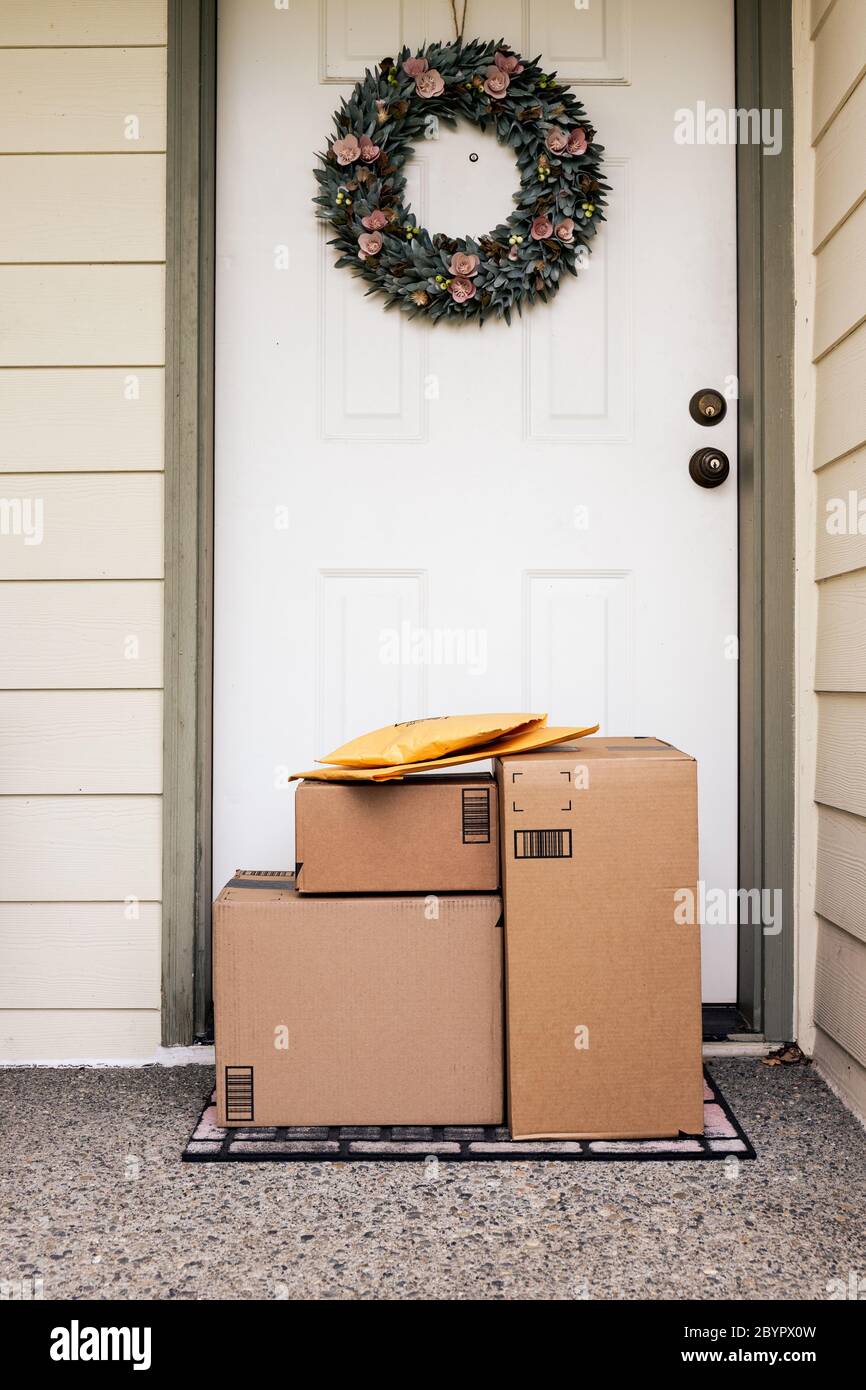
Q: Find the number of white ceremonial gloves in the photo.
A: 0